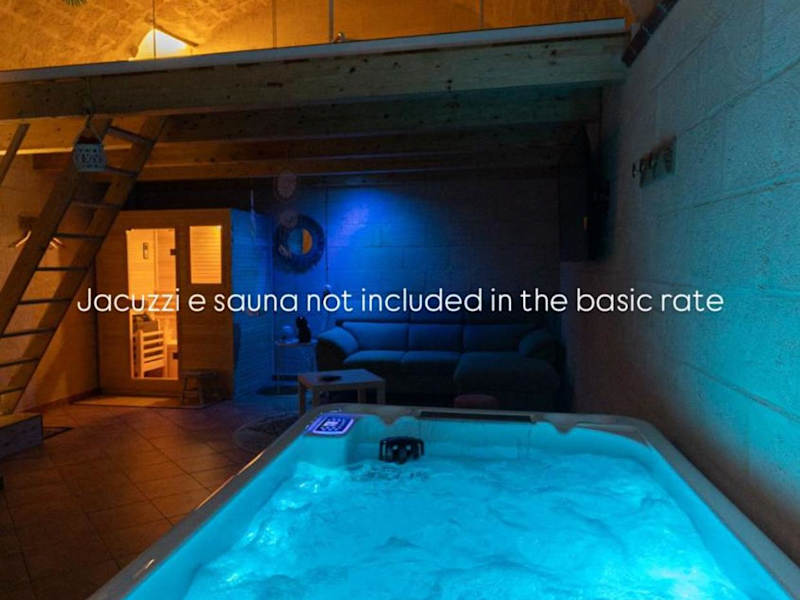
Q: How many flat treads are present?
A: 9